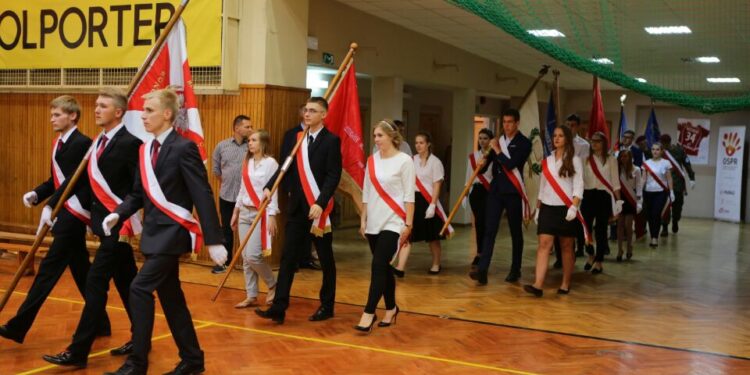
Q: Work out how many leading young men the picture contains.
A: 3